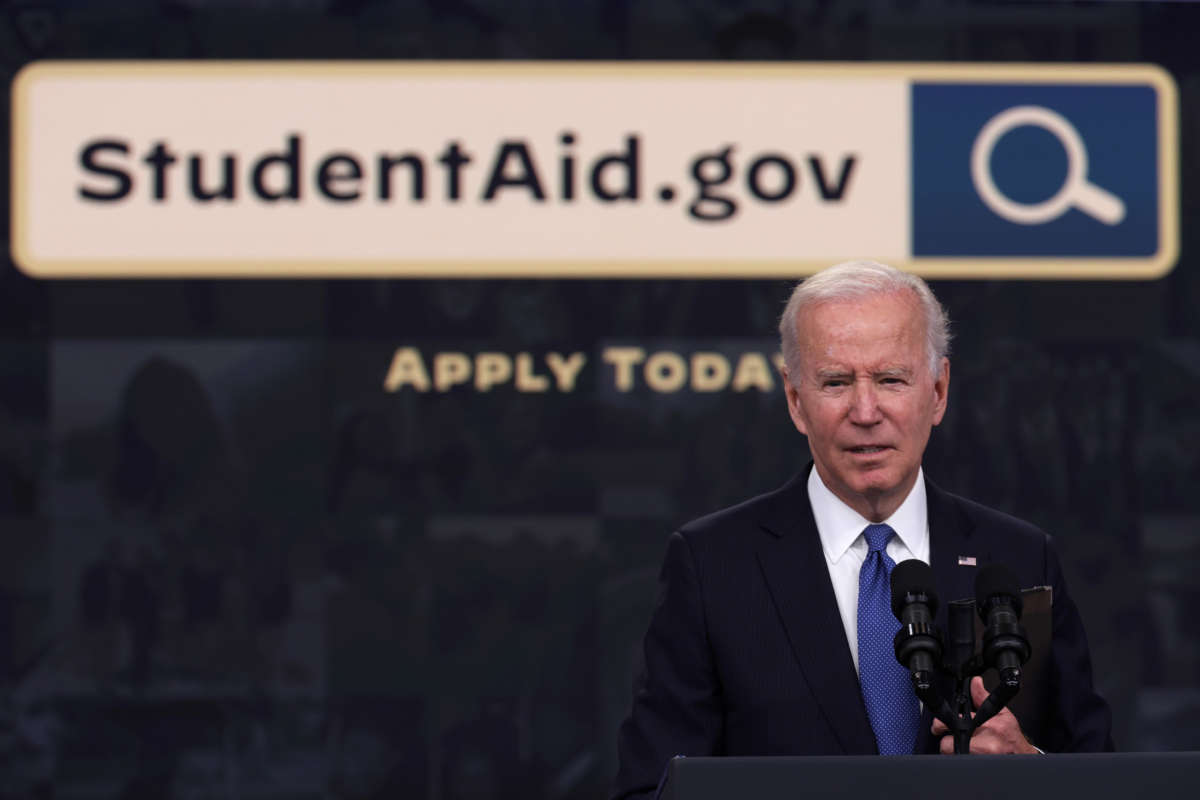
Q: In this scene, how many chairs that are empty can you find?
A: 0